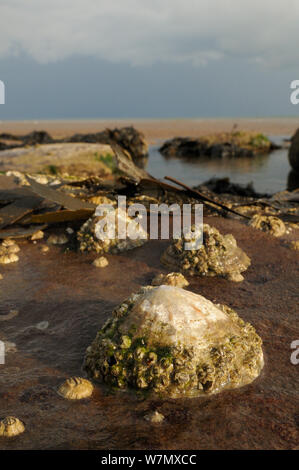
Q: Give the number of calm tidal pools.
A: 1